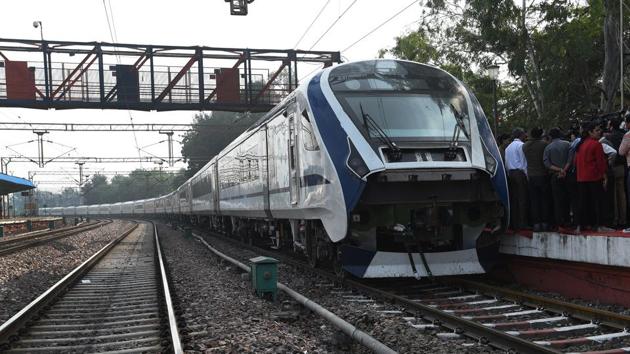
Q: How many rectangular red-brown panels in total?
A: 2